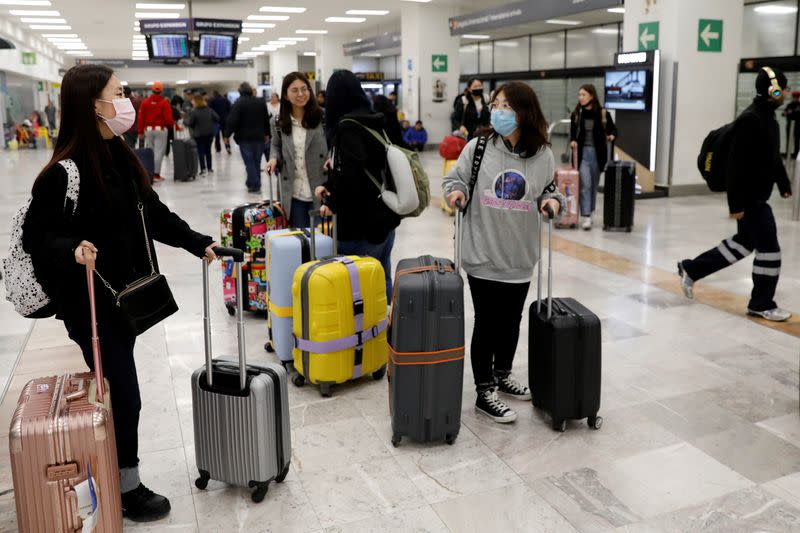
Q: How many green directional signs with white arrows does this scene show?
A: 3